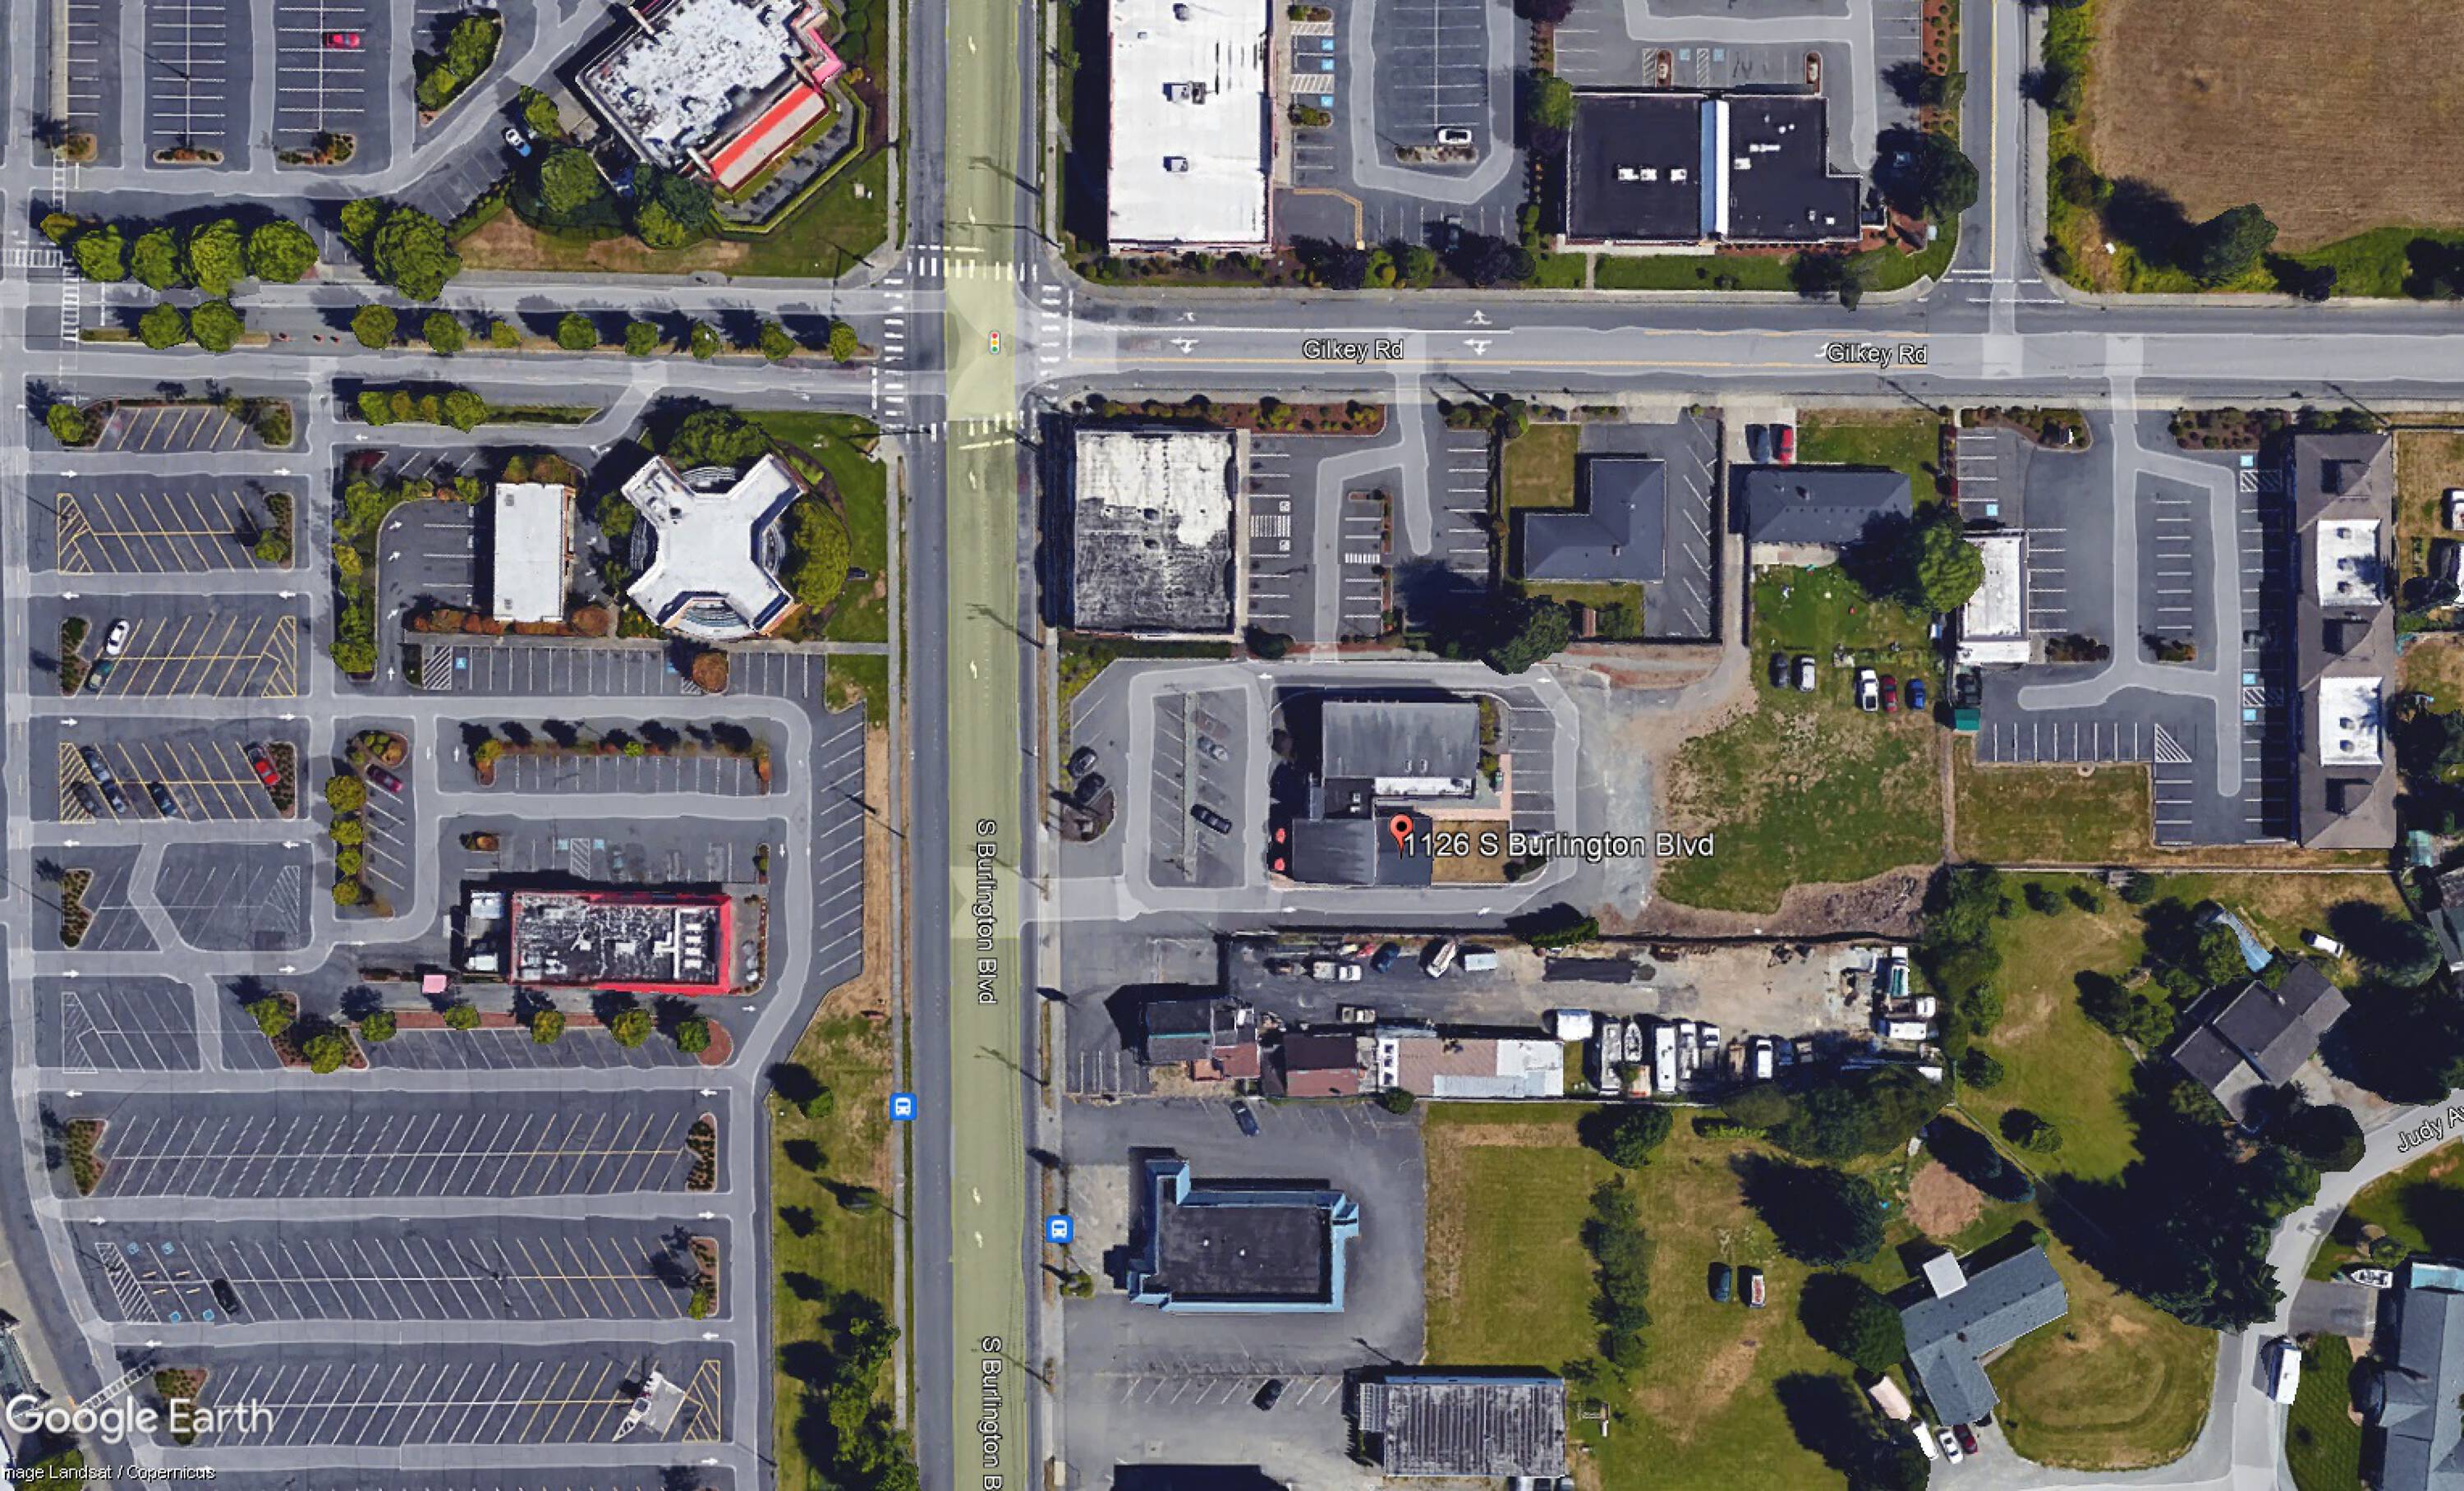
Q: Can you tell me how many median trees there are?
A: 10